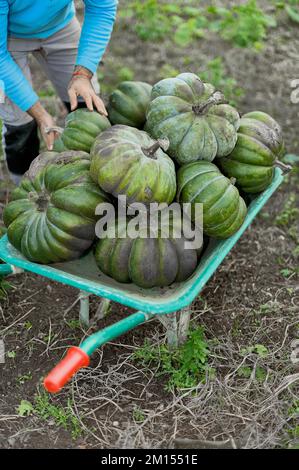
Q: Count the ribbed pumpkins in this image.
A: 8